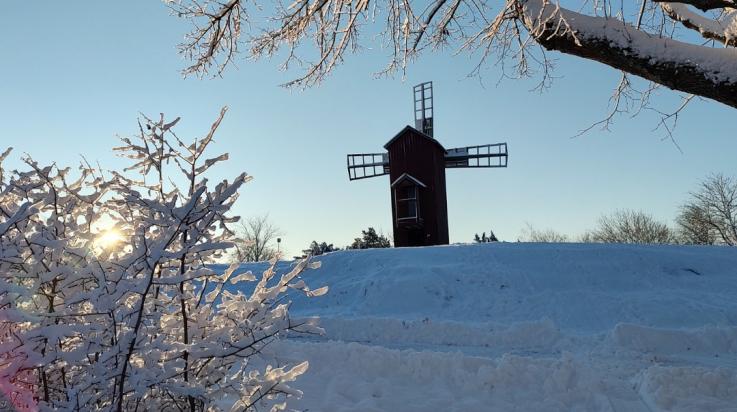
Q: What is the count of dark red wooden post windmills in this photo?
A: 1